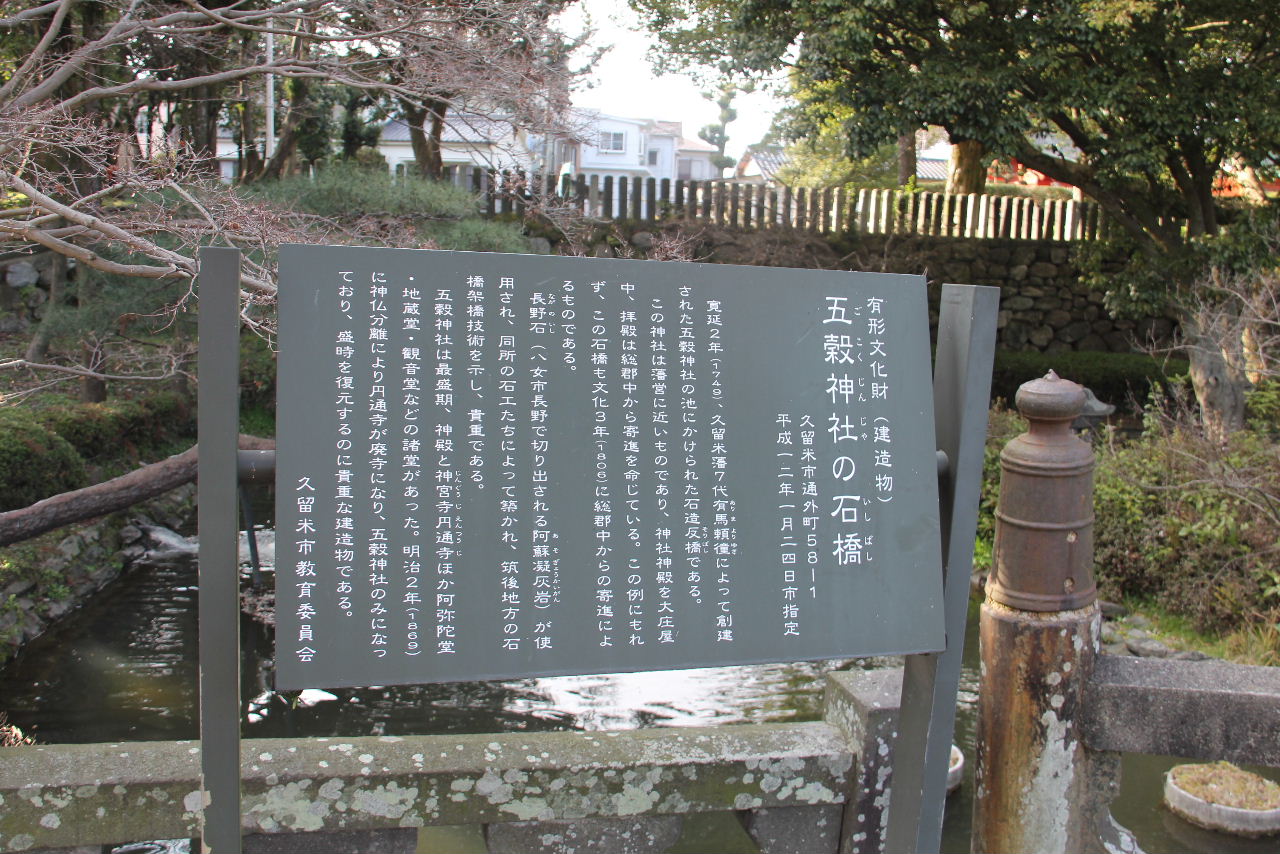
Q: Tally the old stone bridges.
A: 1